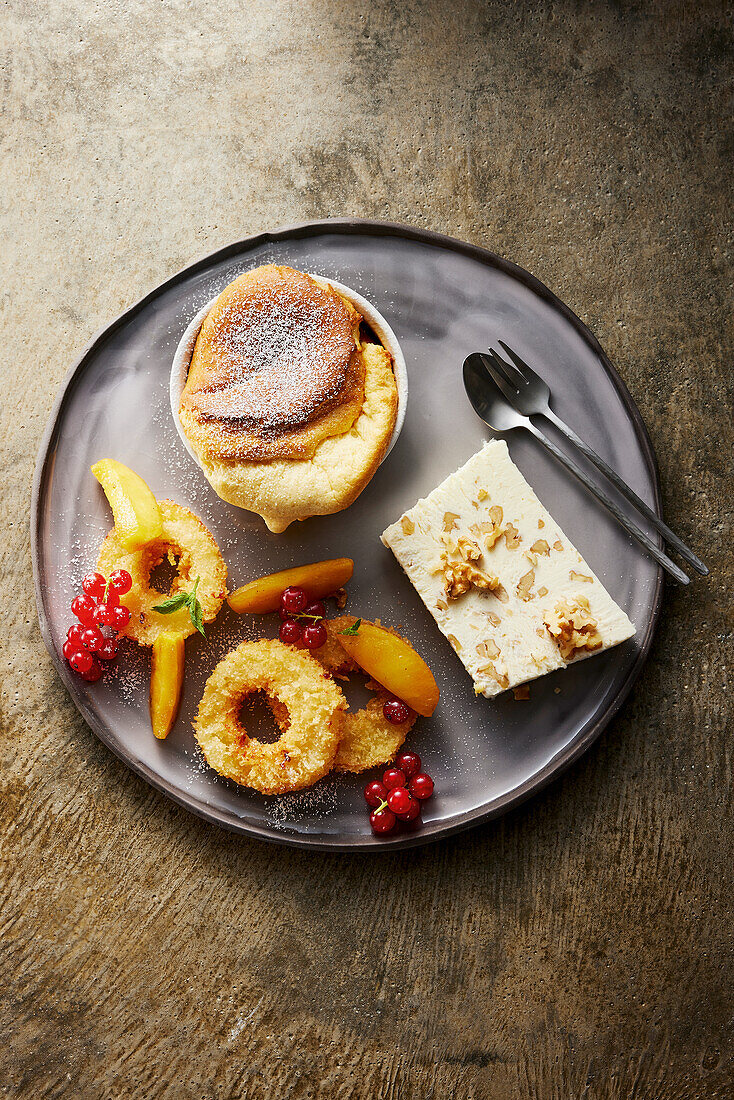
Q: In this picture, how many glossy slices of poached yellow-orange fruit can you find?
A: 4